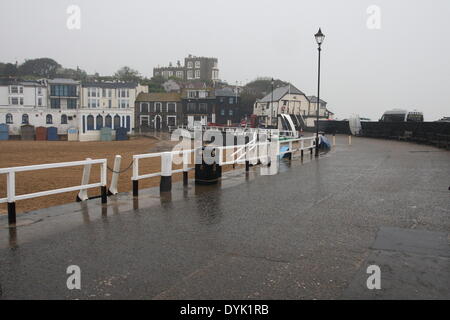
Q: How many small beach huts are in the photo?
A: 7